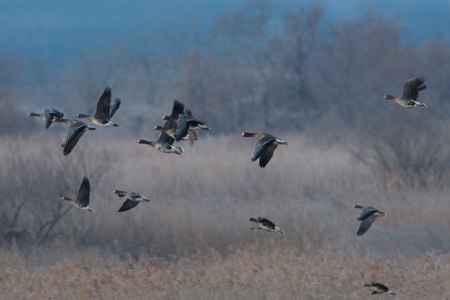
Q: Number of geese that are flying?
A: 13